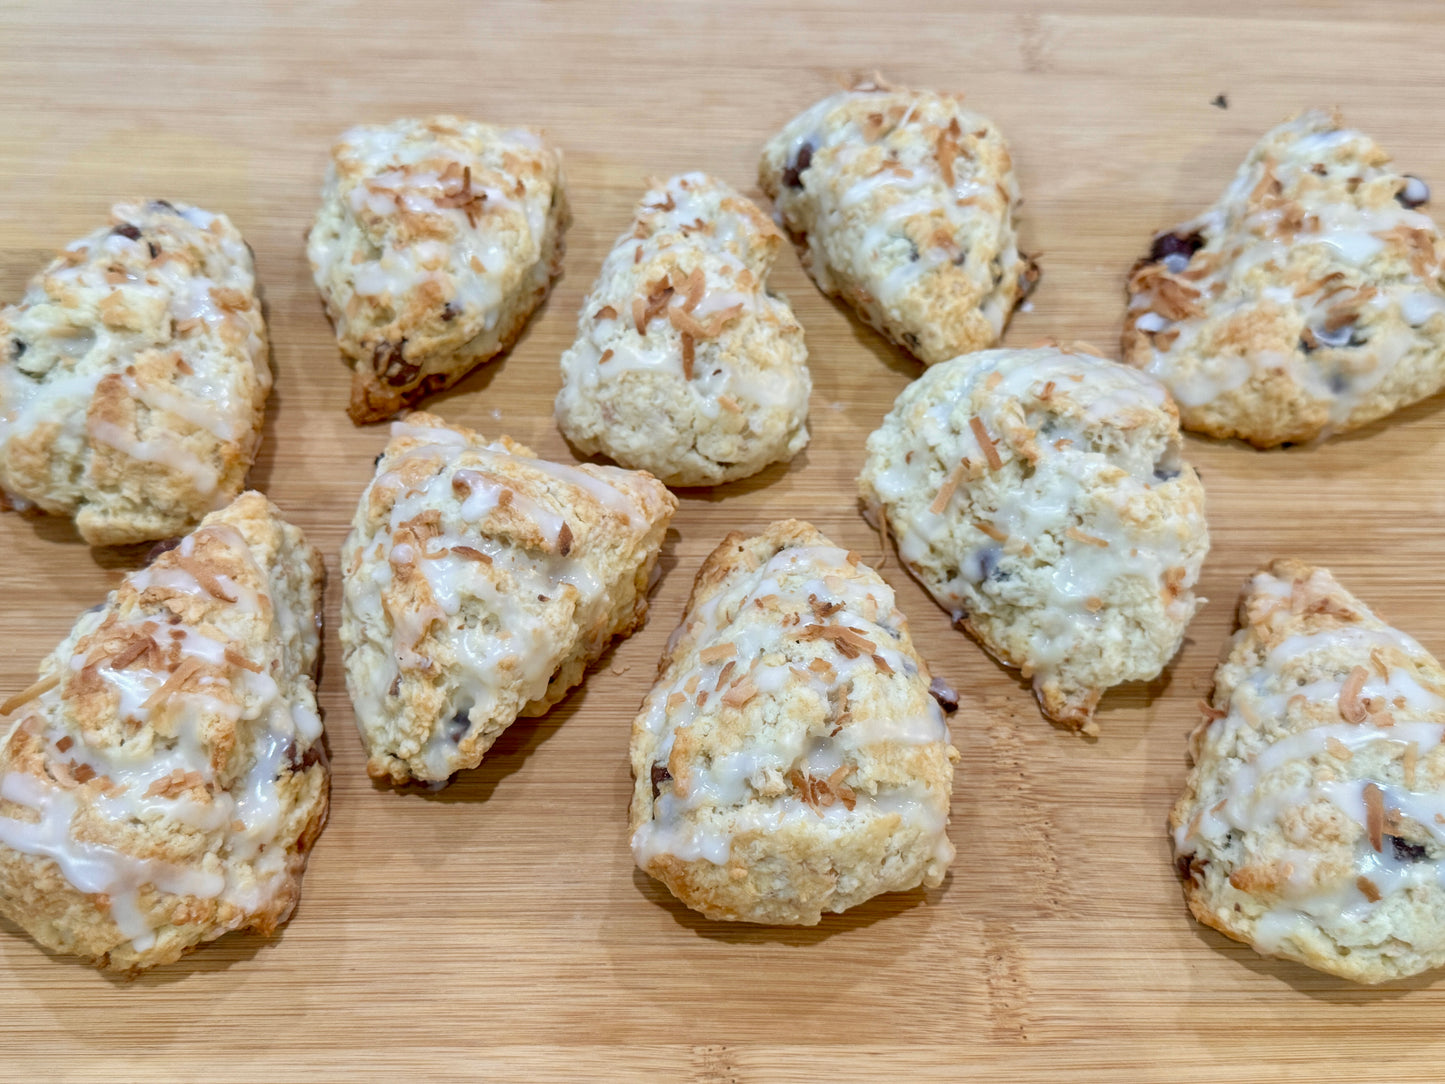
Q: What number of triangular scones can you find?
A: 10